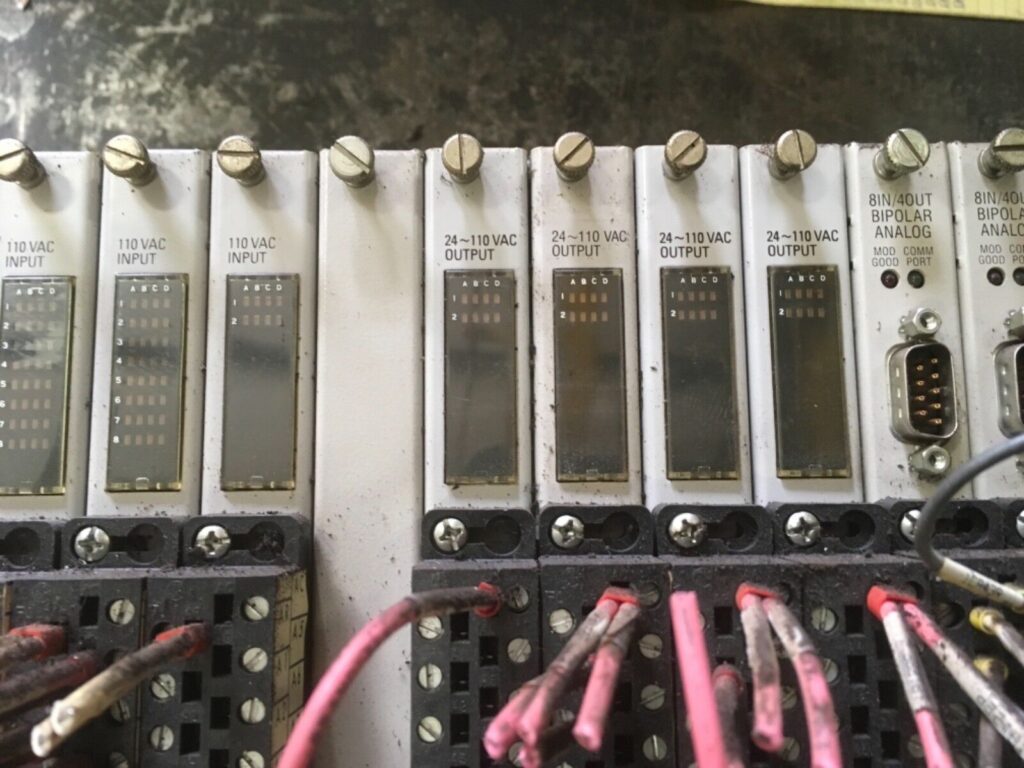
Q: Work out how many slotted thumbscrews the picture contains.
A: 10